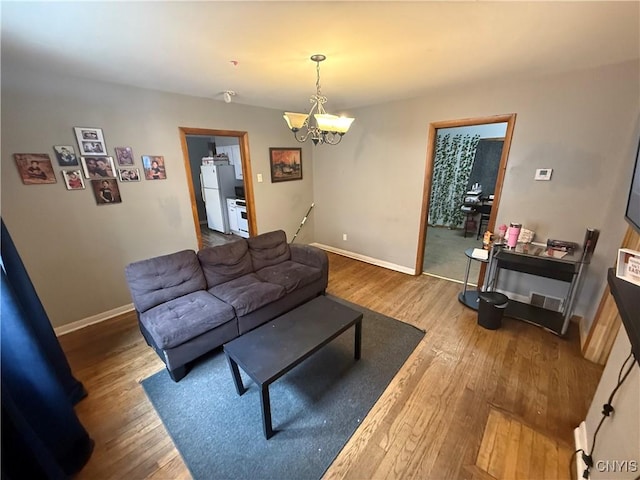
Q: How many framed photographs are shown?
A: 9